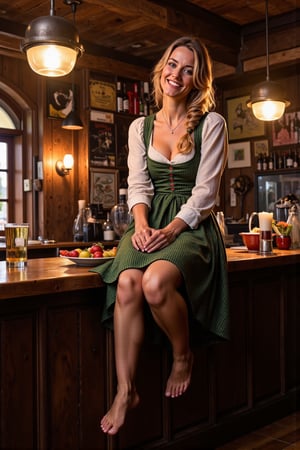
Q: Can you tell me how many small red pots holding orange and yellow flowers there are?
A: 1